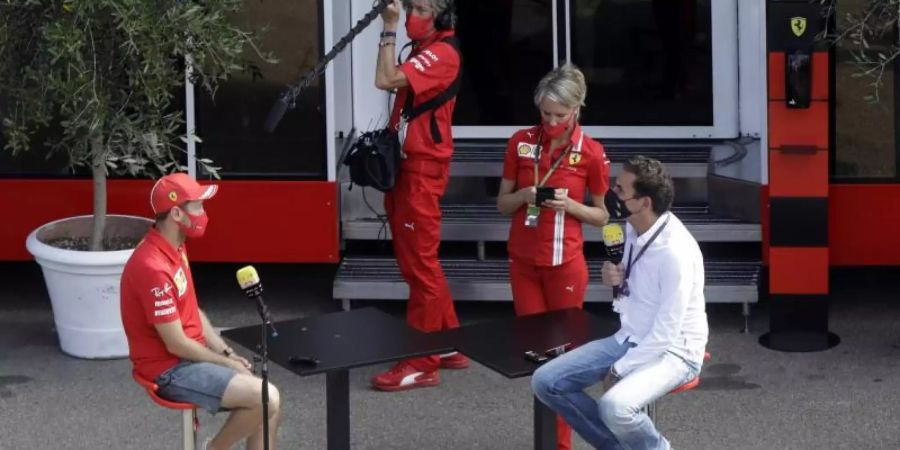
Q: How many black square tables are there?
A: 2